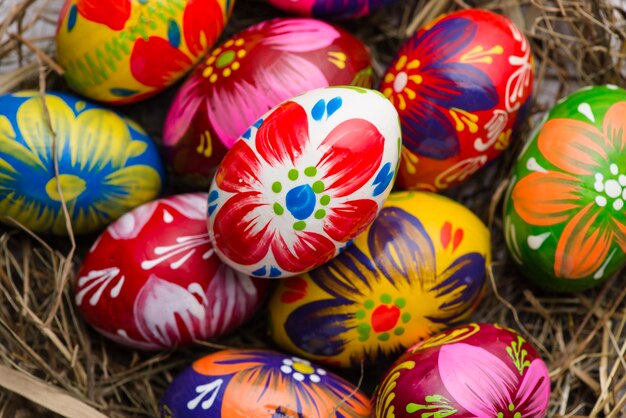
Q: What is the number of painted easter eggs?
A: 11